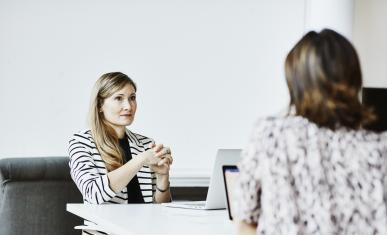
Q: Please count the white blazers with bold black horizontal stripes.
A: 1